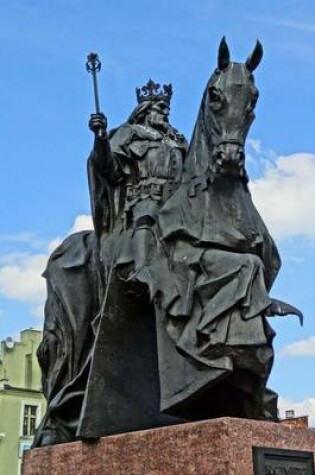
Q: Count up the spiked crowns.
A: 1